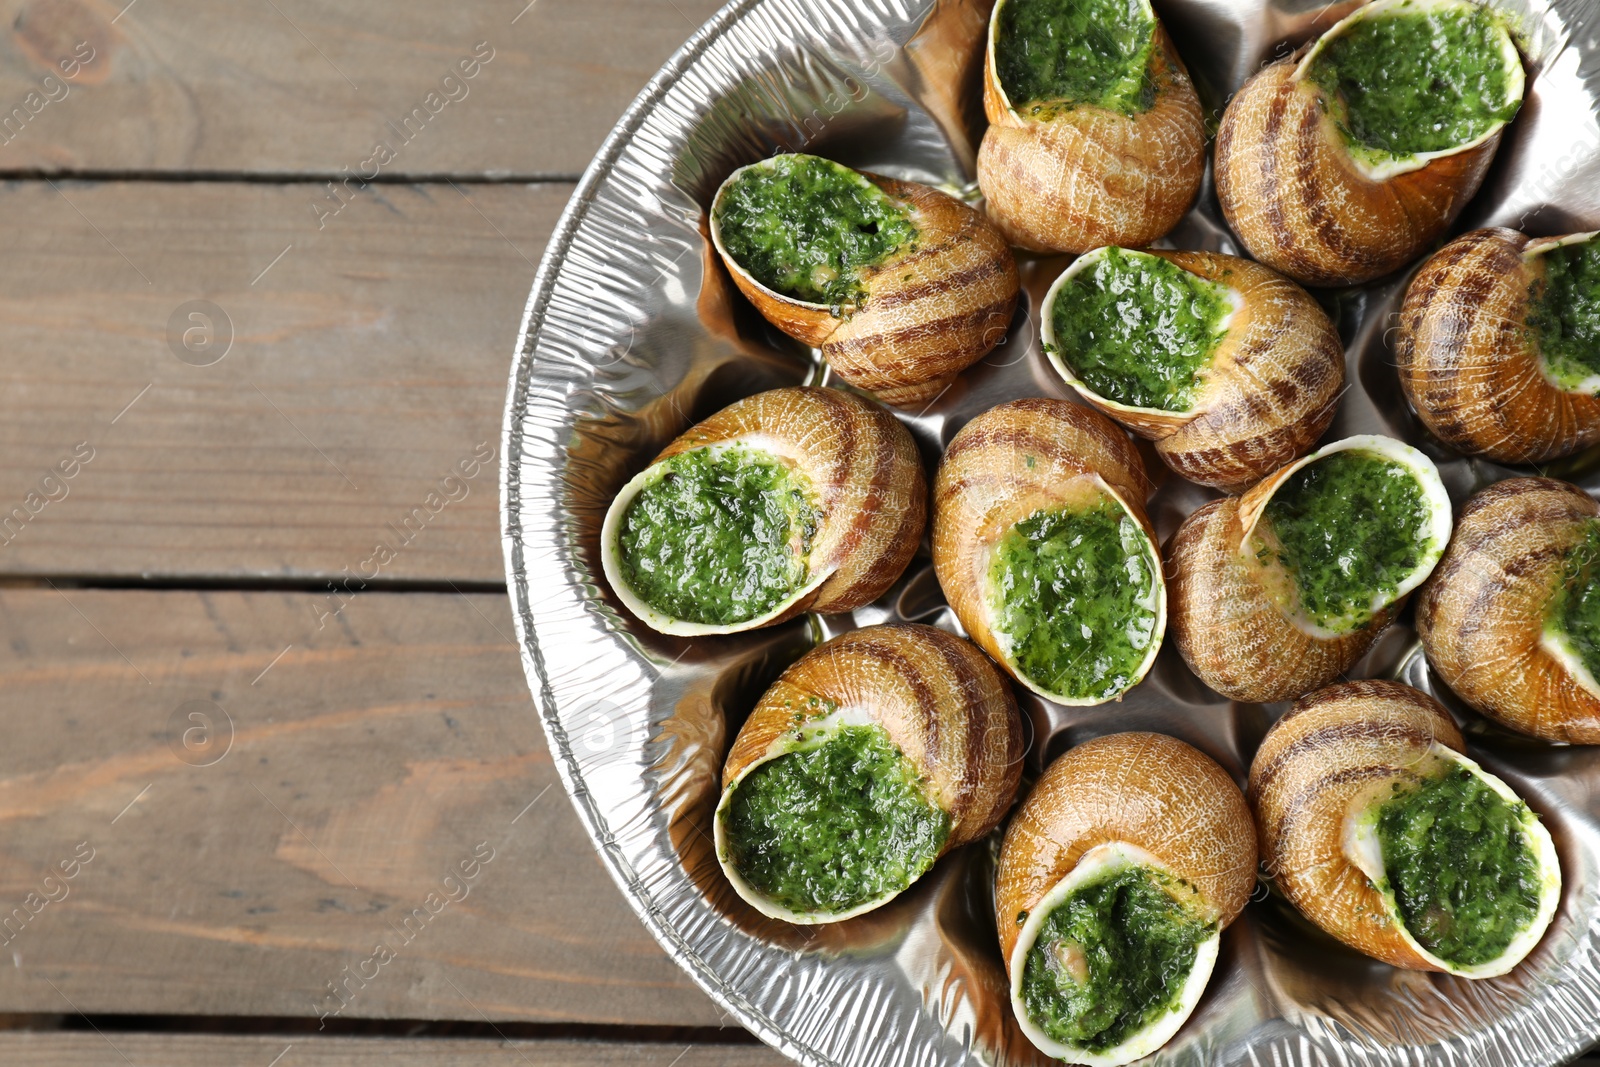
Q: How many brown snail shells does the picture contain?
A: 12